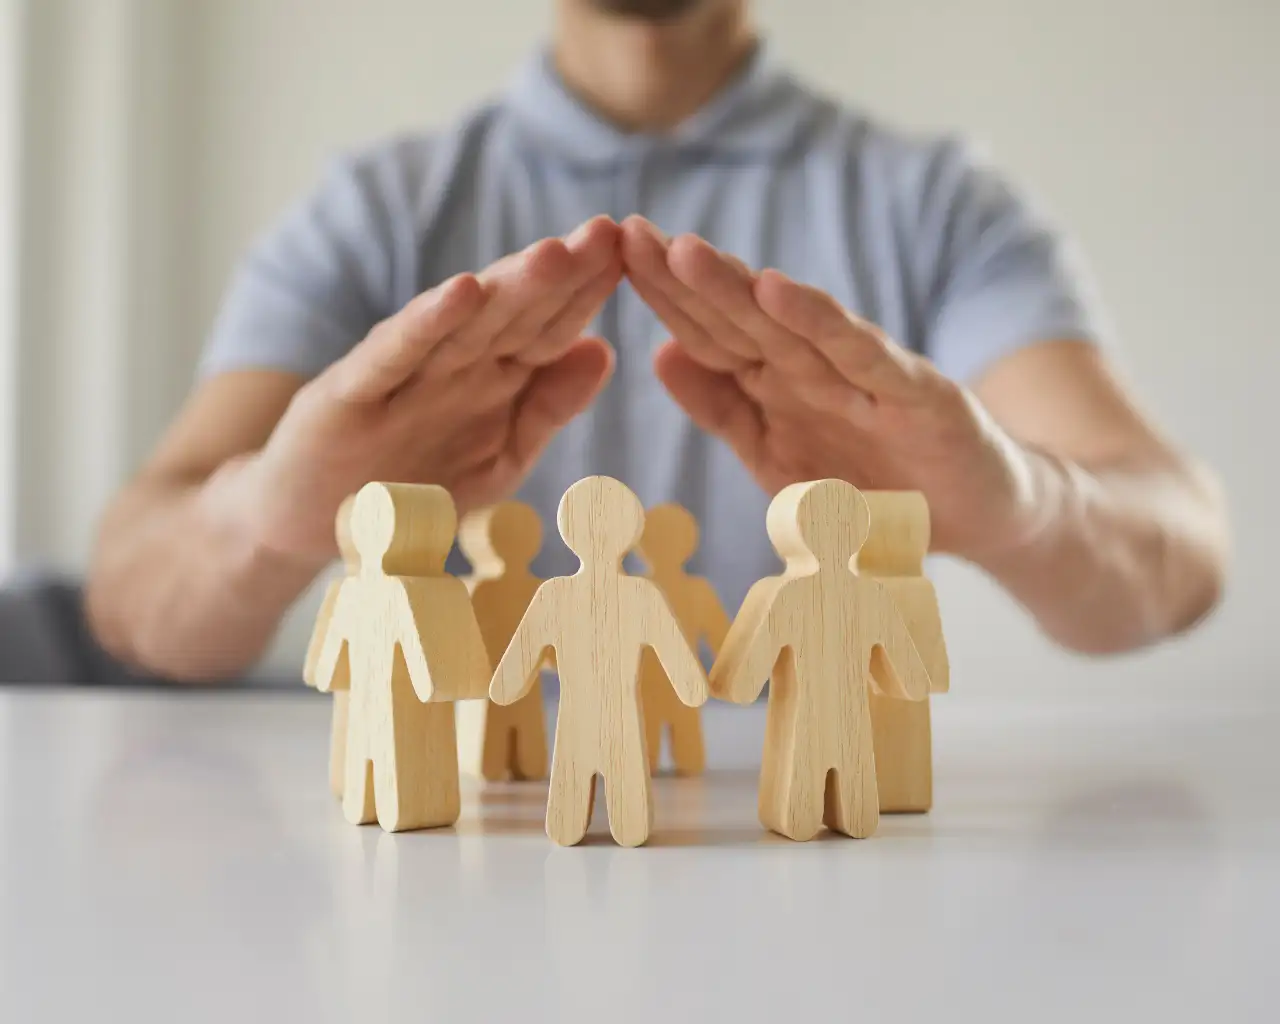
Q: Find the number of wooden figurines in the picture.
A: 7